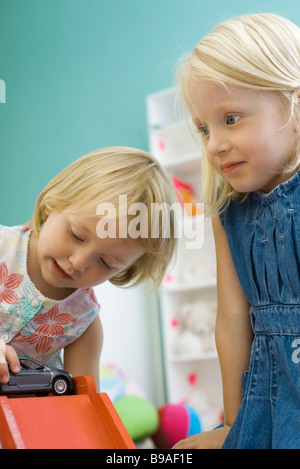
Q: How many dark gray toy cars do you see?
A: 1